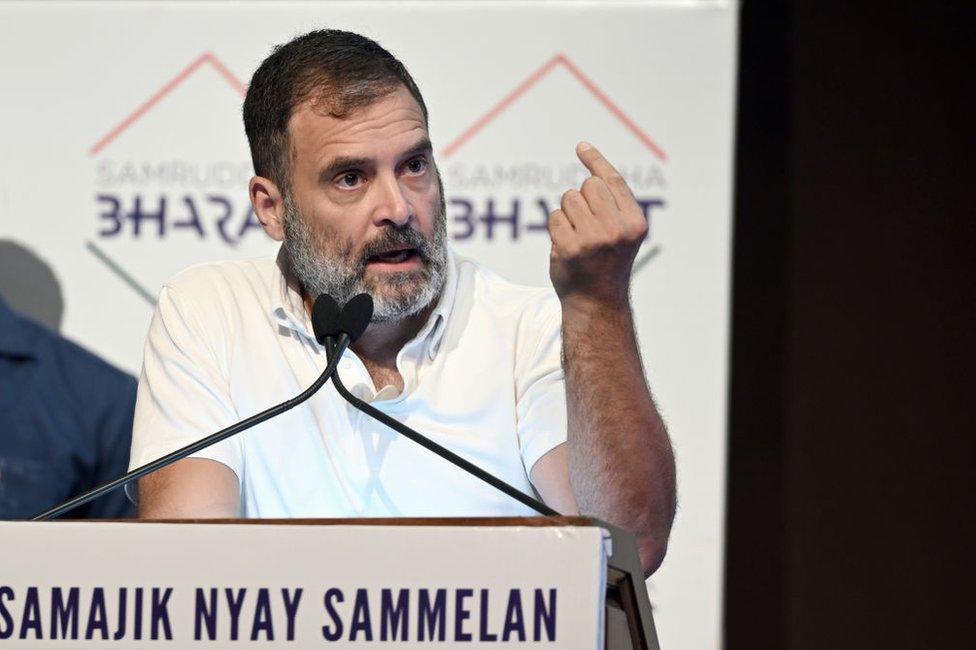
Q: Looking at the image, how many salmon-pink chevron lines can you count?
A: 2